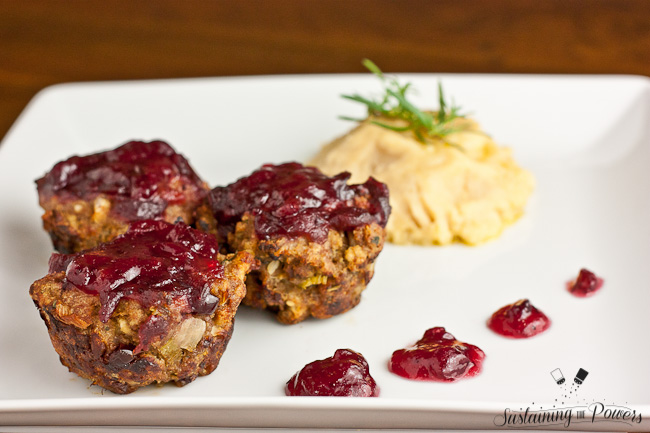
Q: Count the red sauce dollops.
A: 4